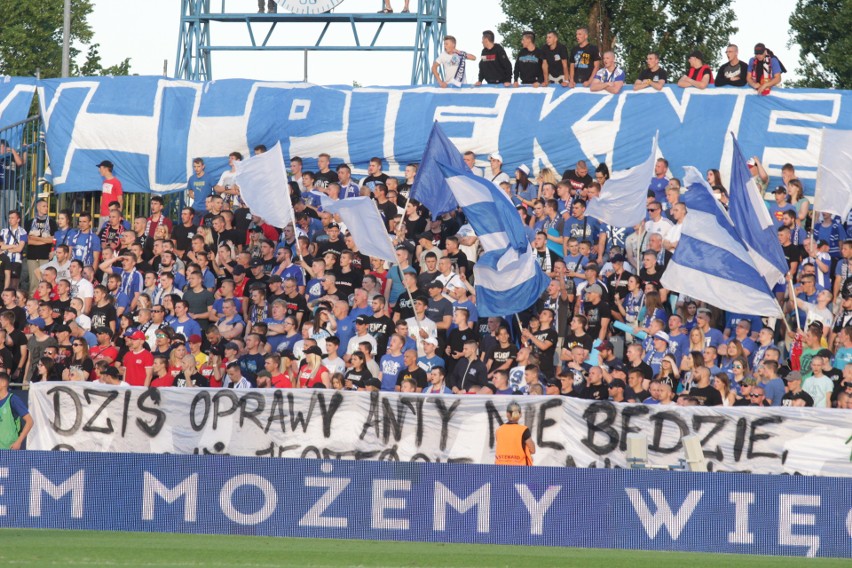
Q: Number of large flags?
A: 8